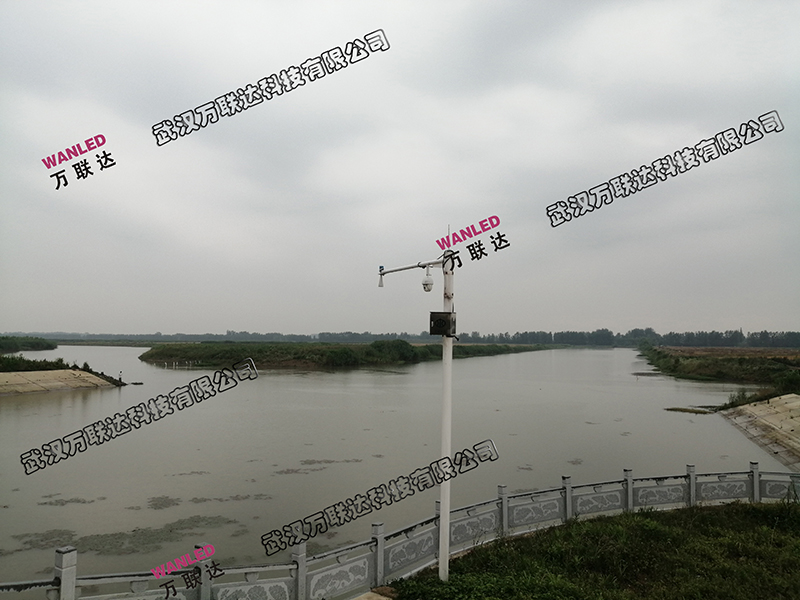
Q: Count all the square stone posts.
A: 10